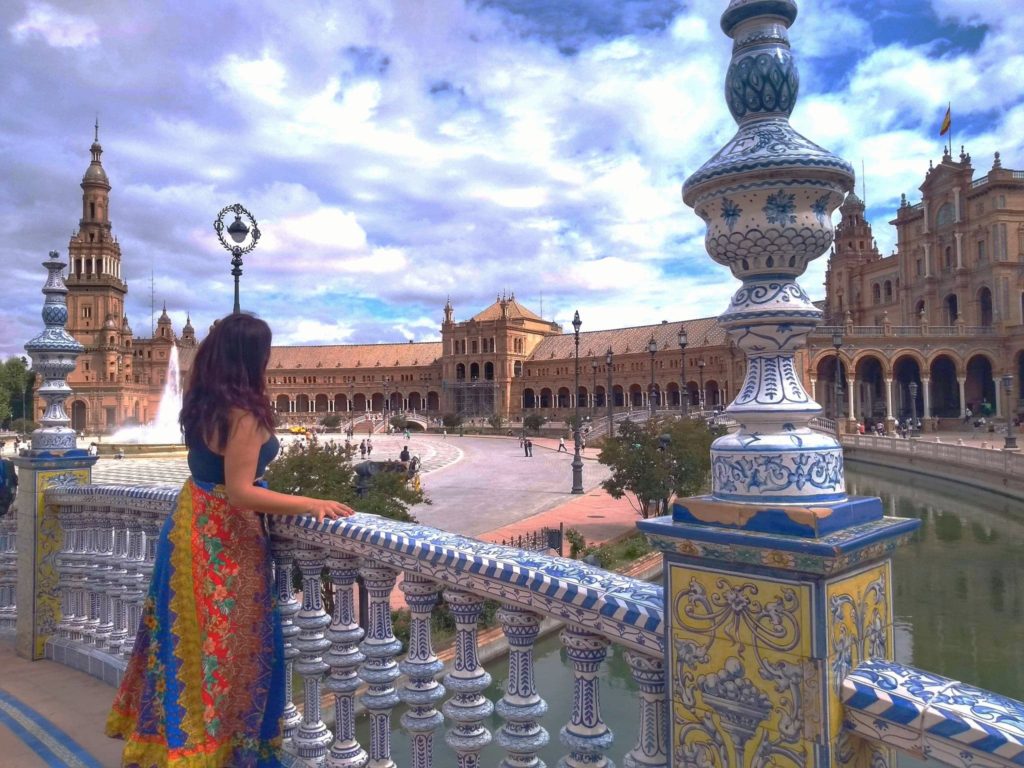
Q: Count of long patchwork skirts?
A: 1